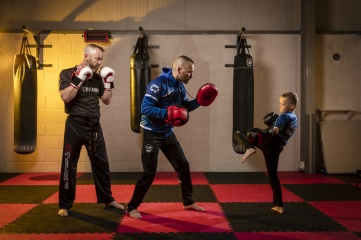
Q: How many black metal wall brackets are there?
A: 3